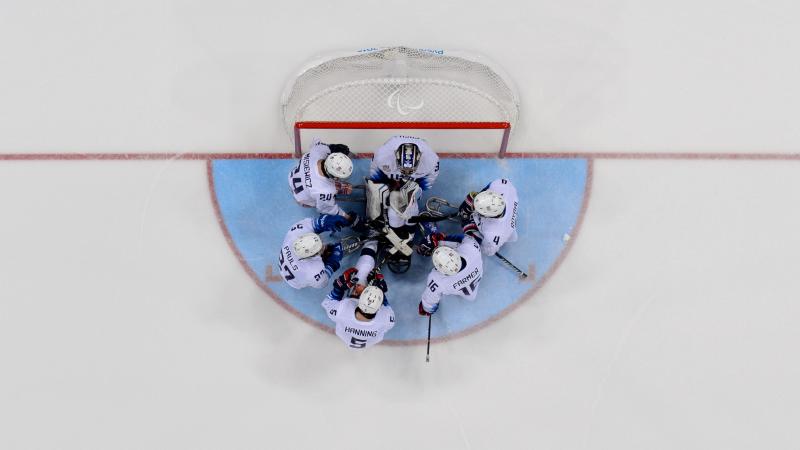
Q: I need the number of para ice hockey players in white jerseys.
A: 6